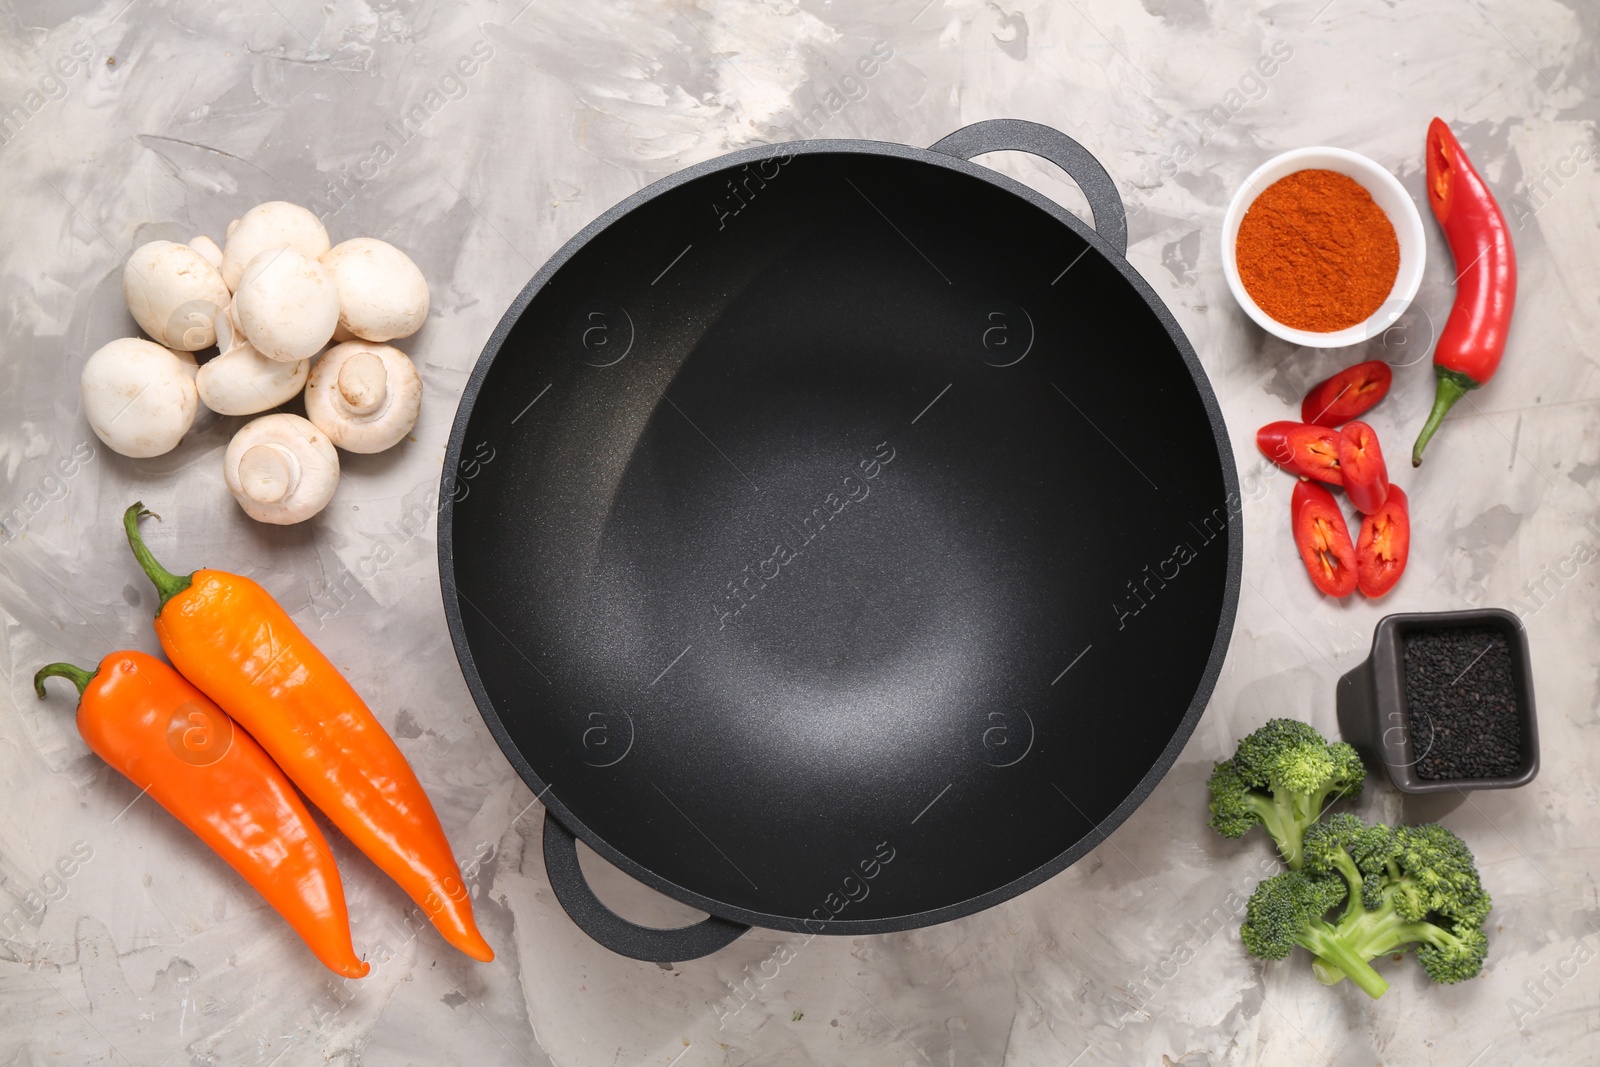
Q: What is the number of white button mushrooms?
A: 8